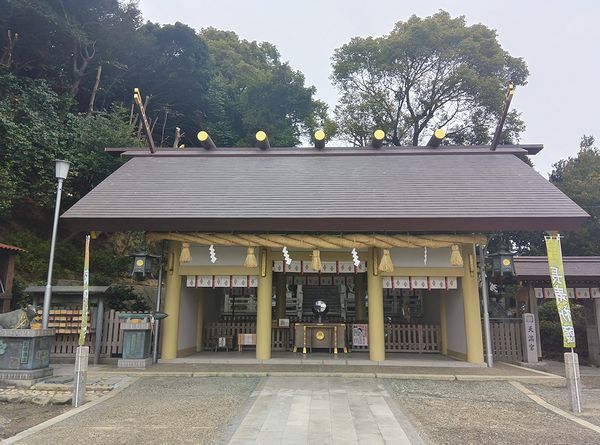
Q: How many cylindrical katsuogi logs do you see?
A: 5